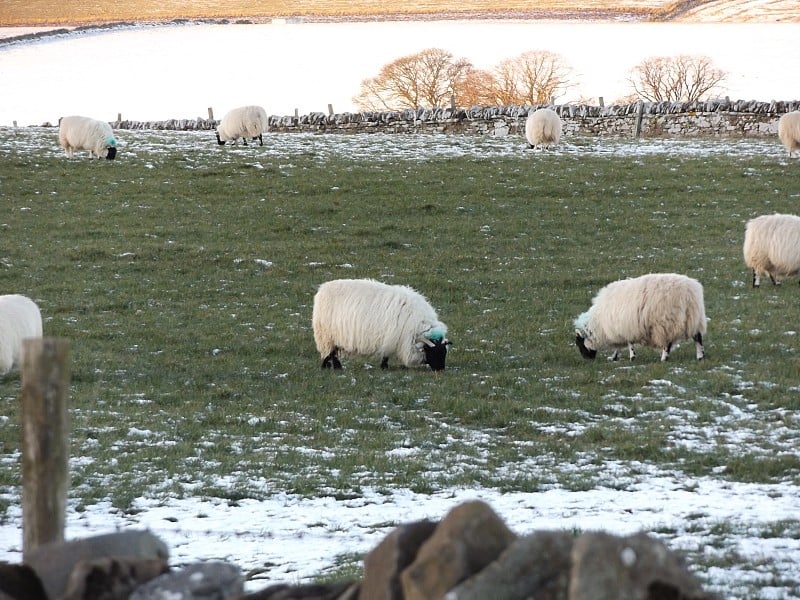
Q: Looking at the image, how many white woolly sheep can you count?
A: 8